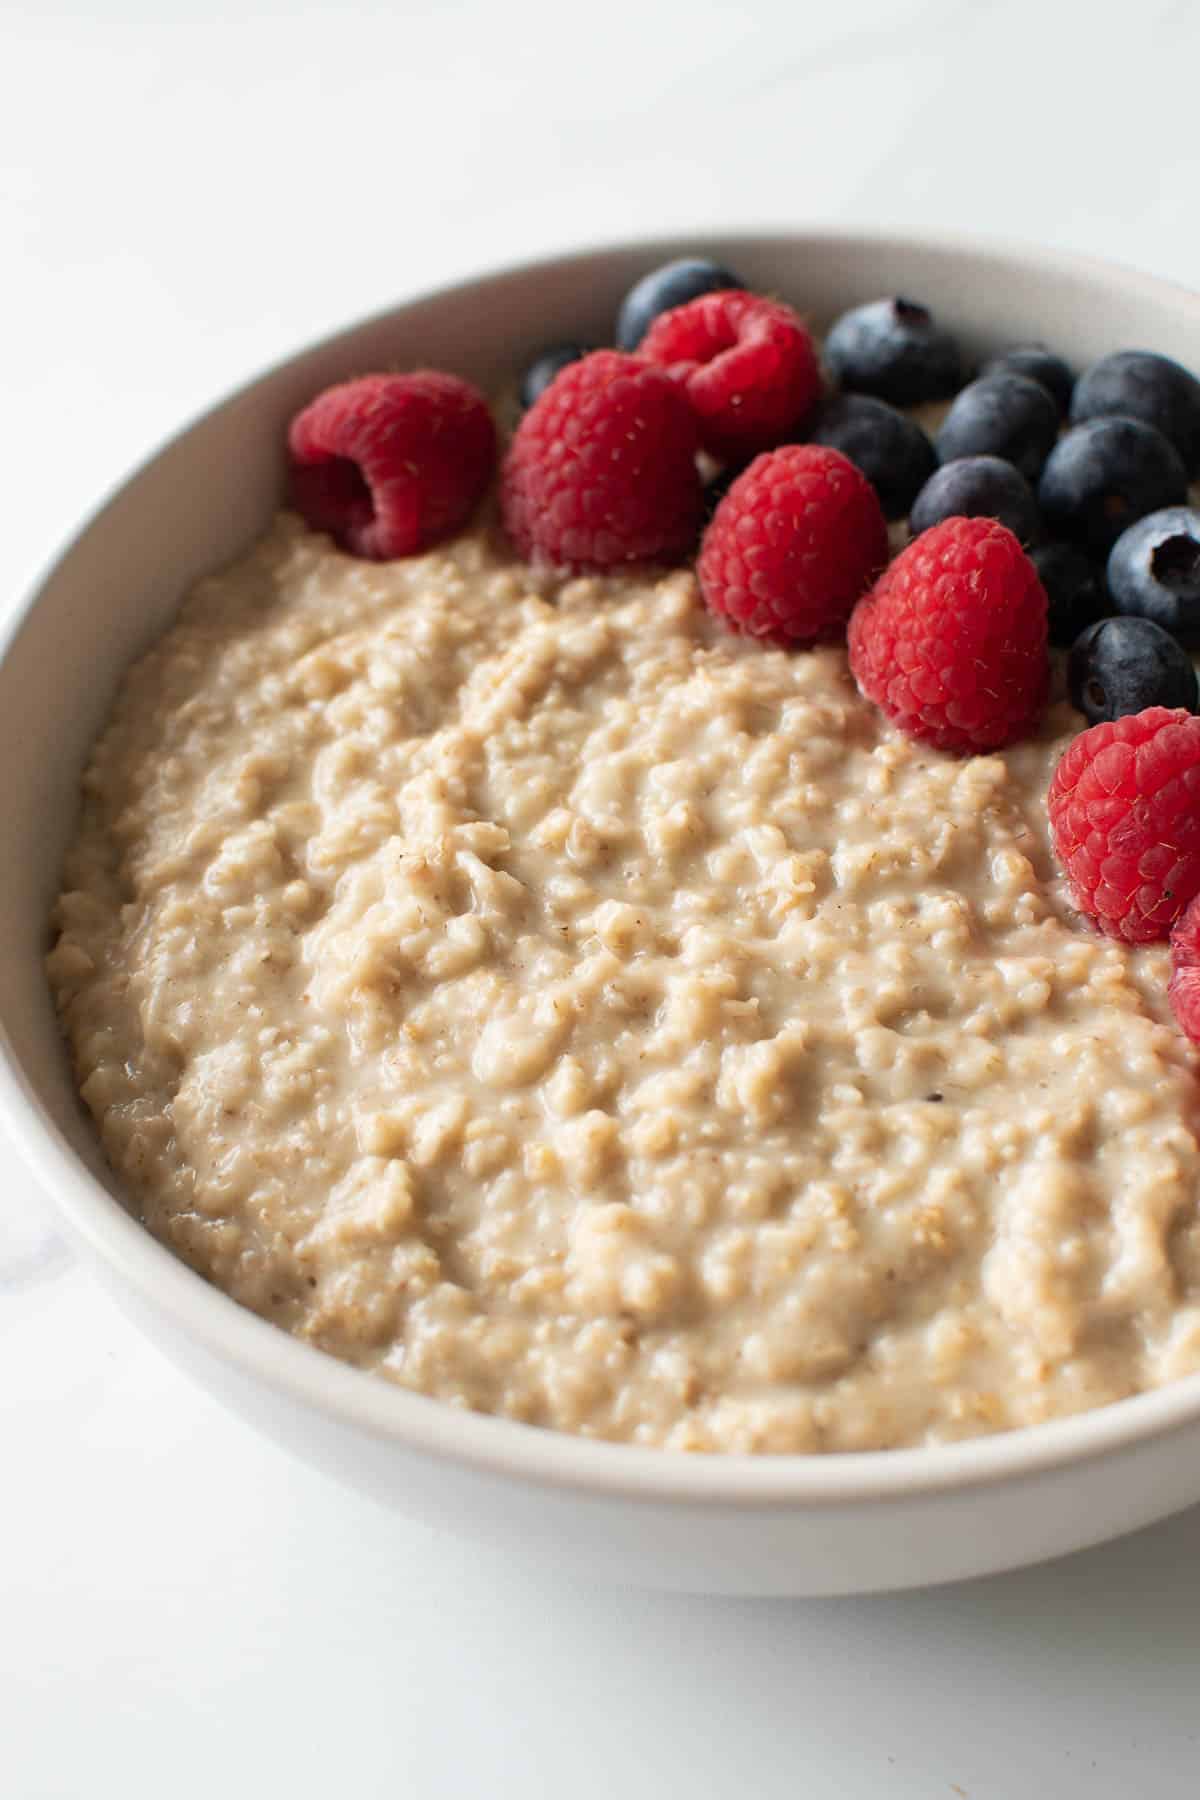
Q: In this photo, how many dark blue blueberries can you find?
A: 12